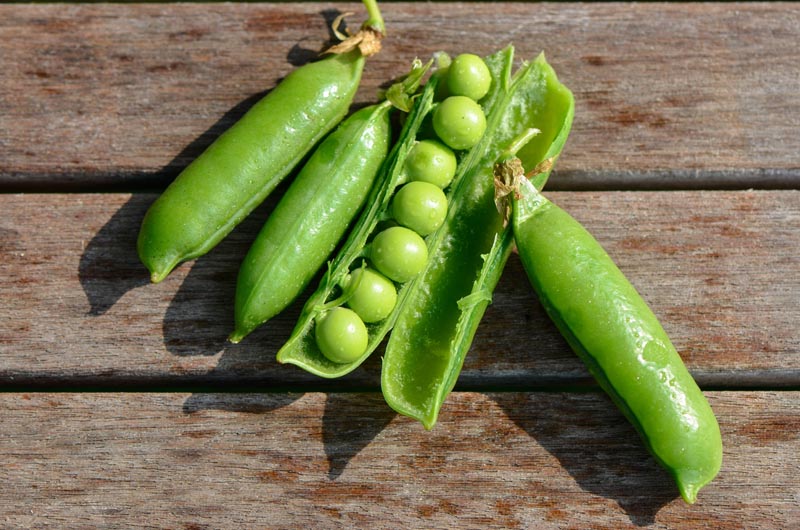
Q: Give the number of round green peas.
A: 7